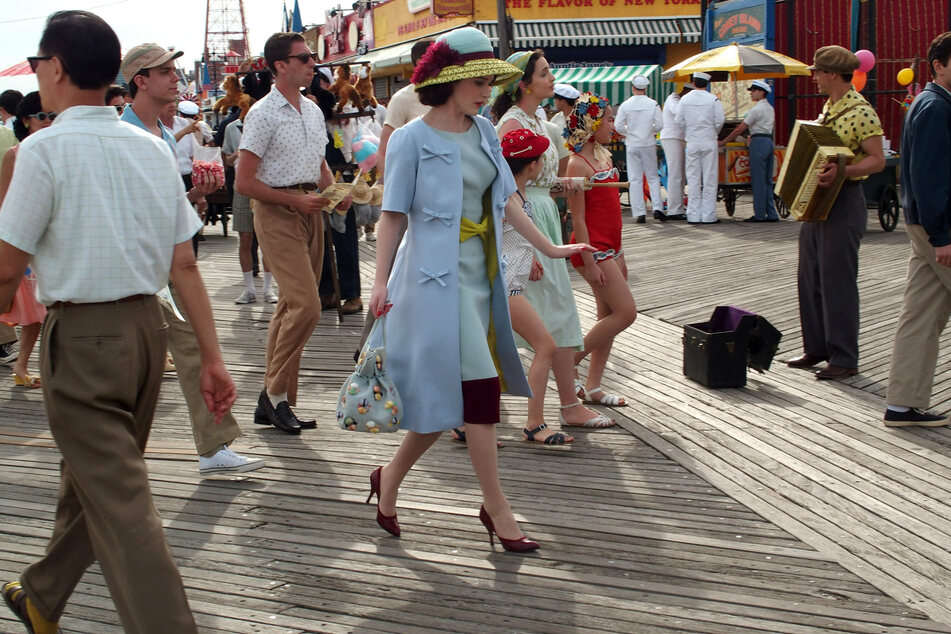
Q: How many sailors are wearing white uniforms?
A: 3